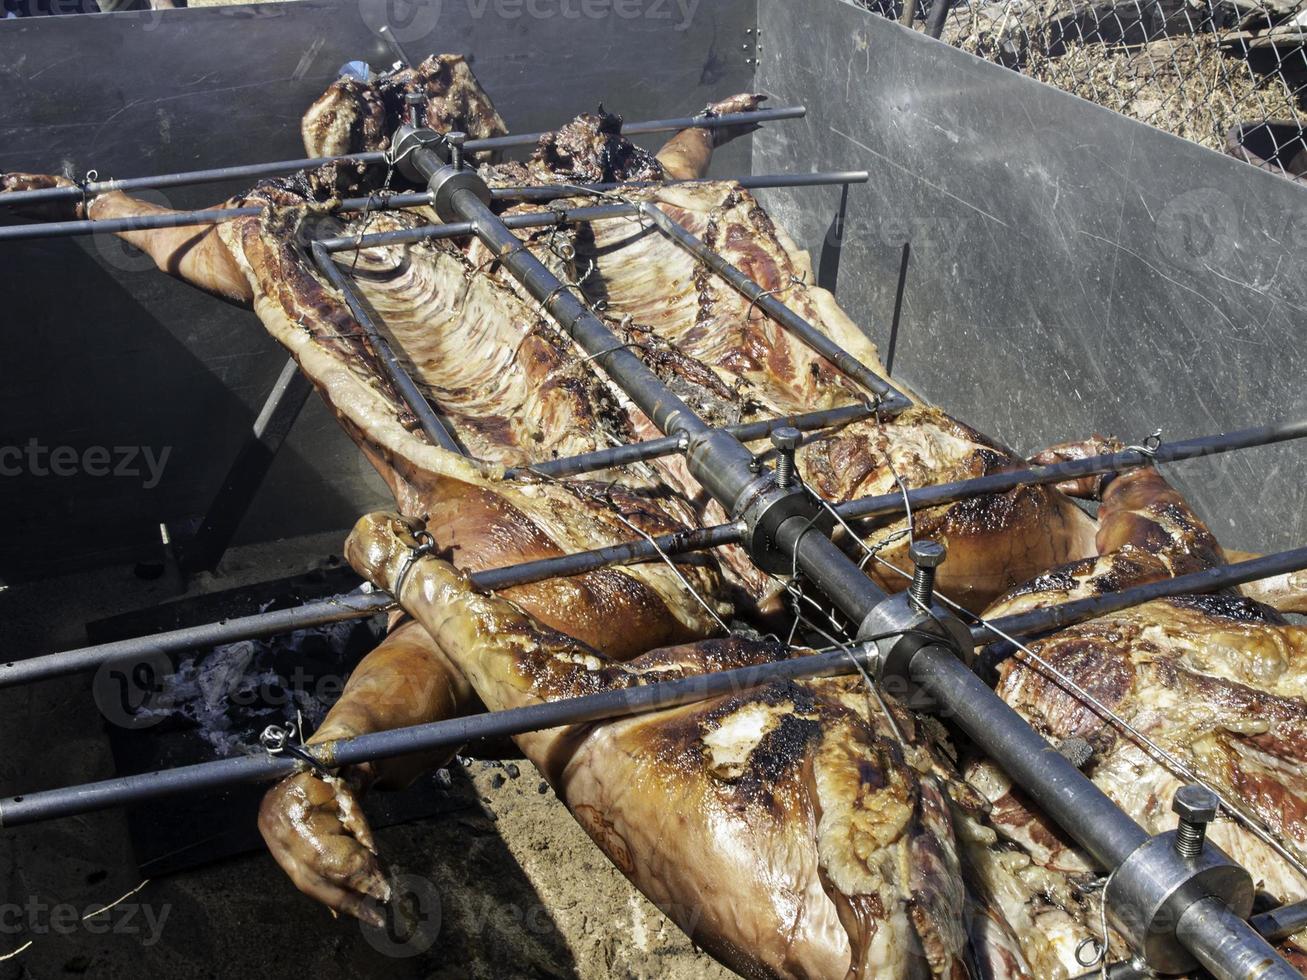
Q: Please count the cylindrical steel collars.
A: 5